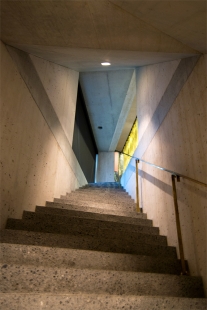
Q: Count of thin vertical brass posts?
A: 2